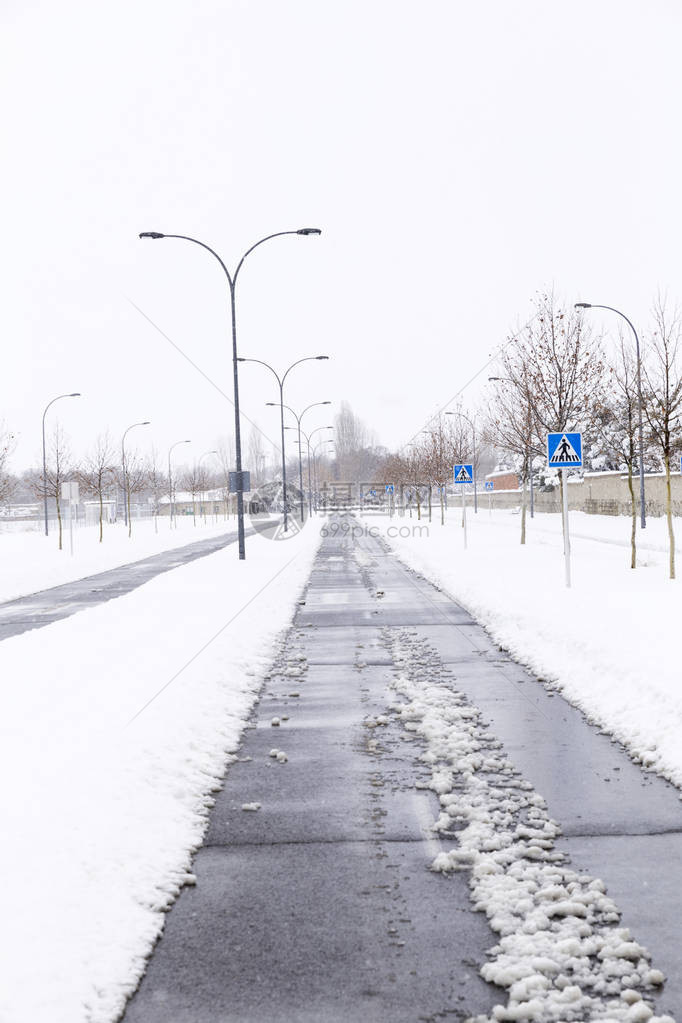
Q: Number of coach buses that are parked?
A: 0